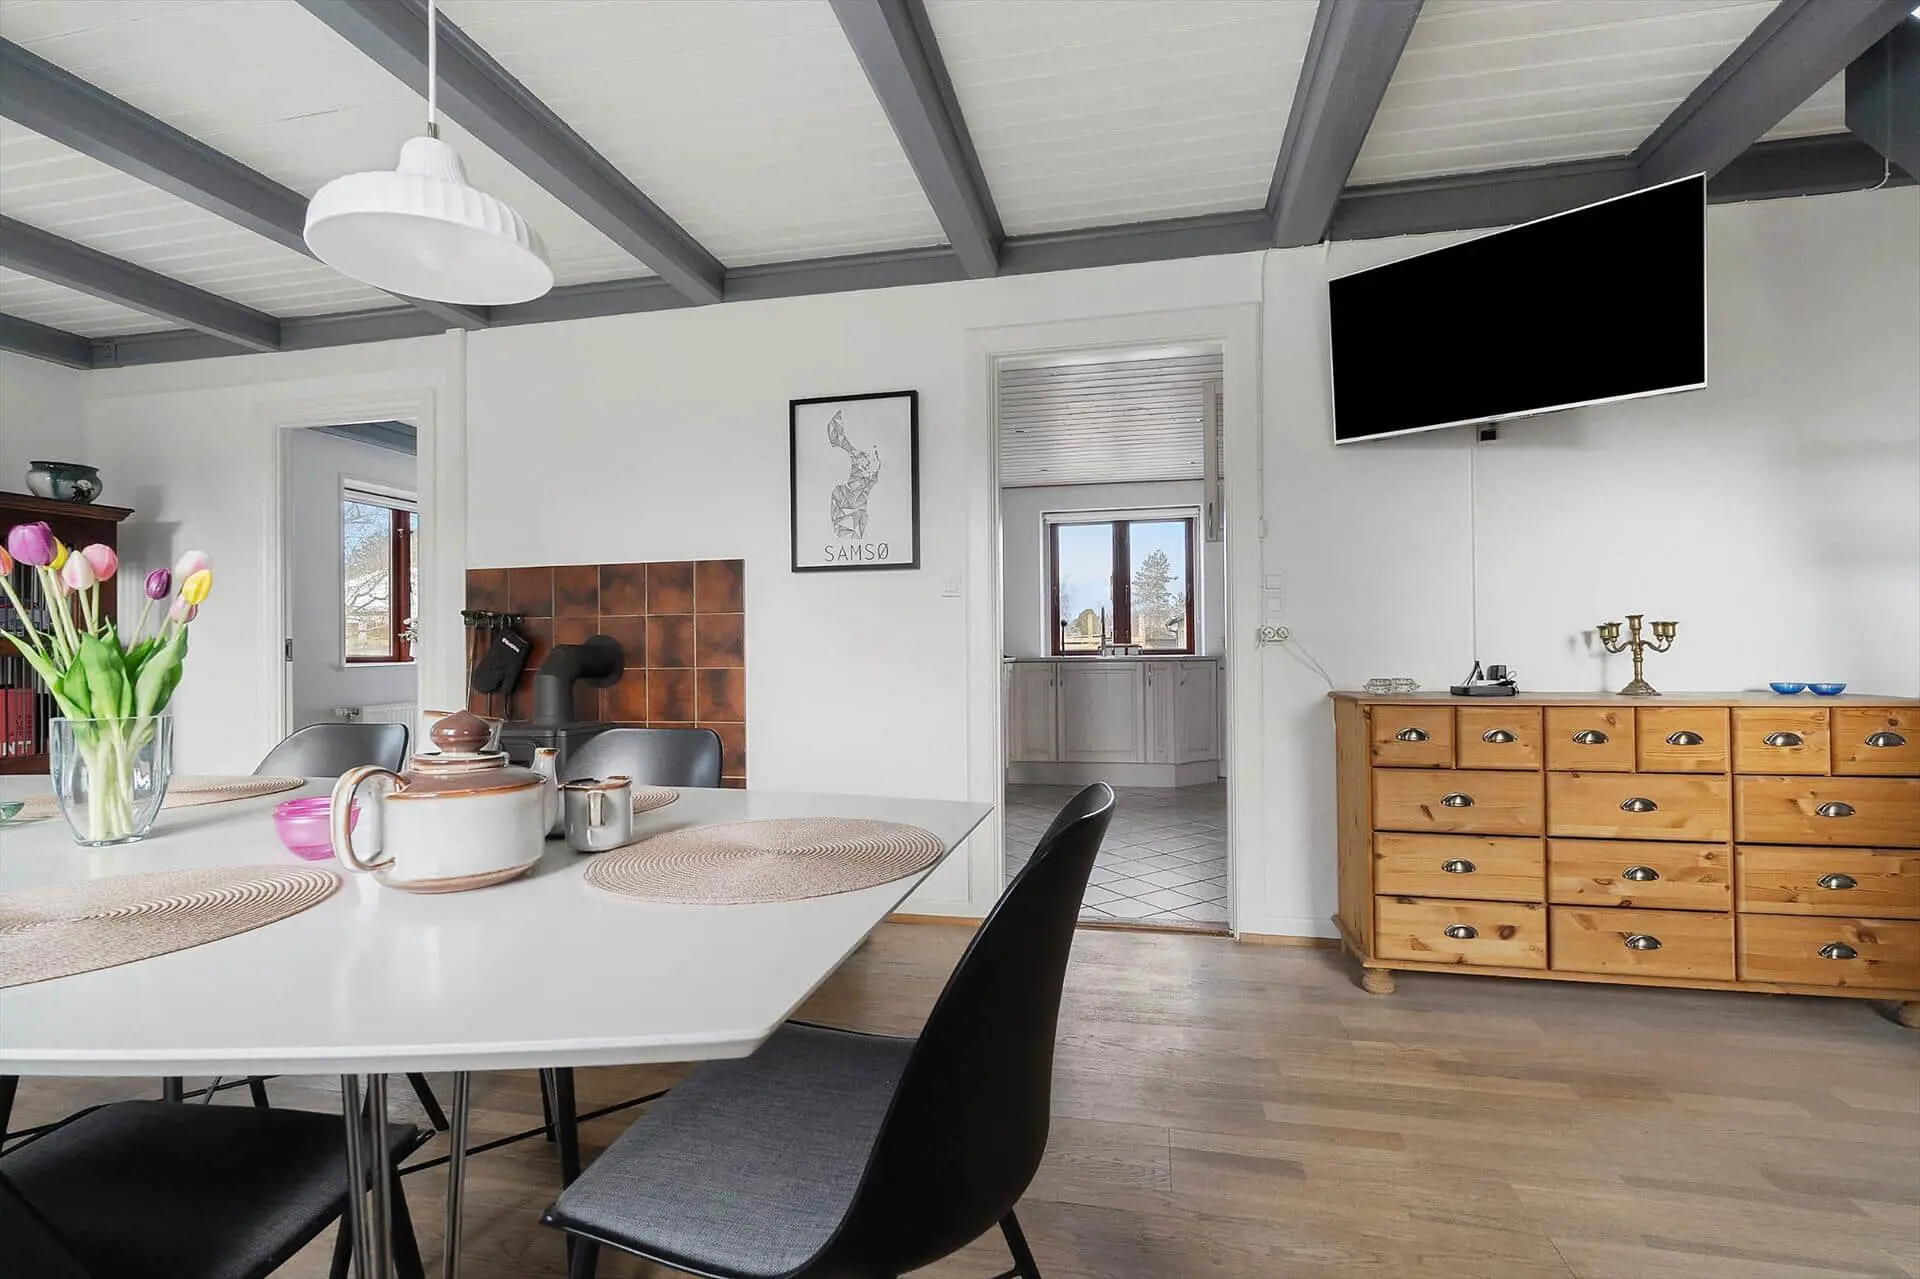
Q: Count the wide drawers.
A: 9